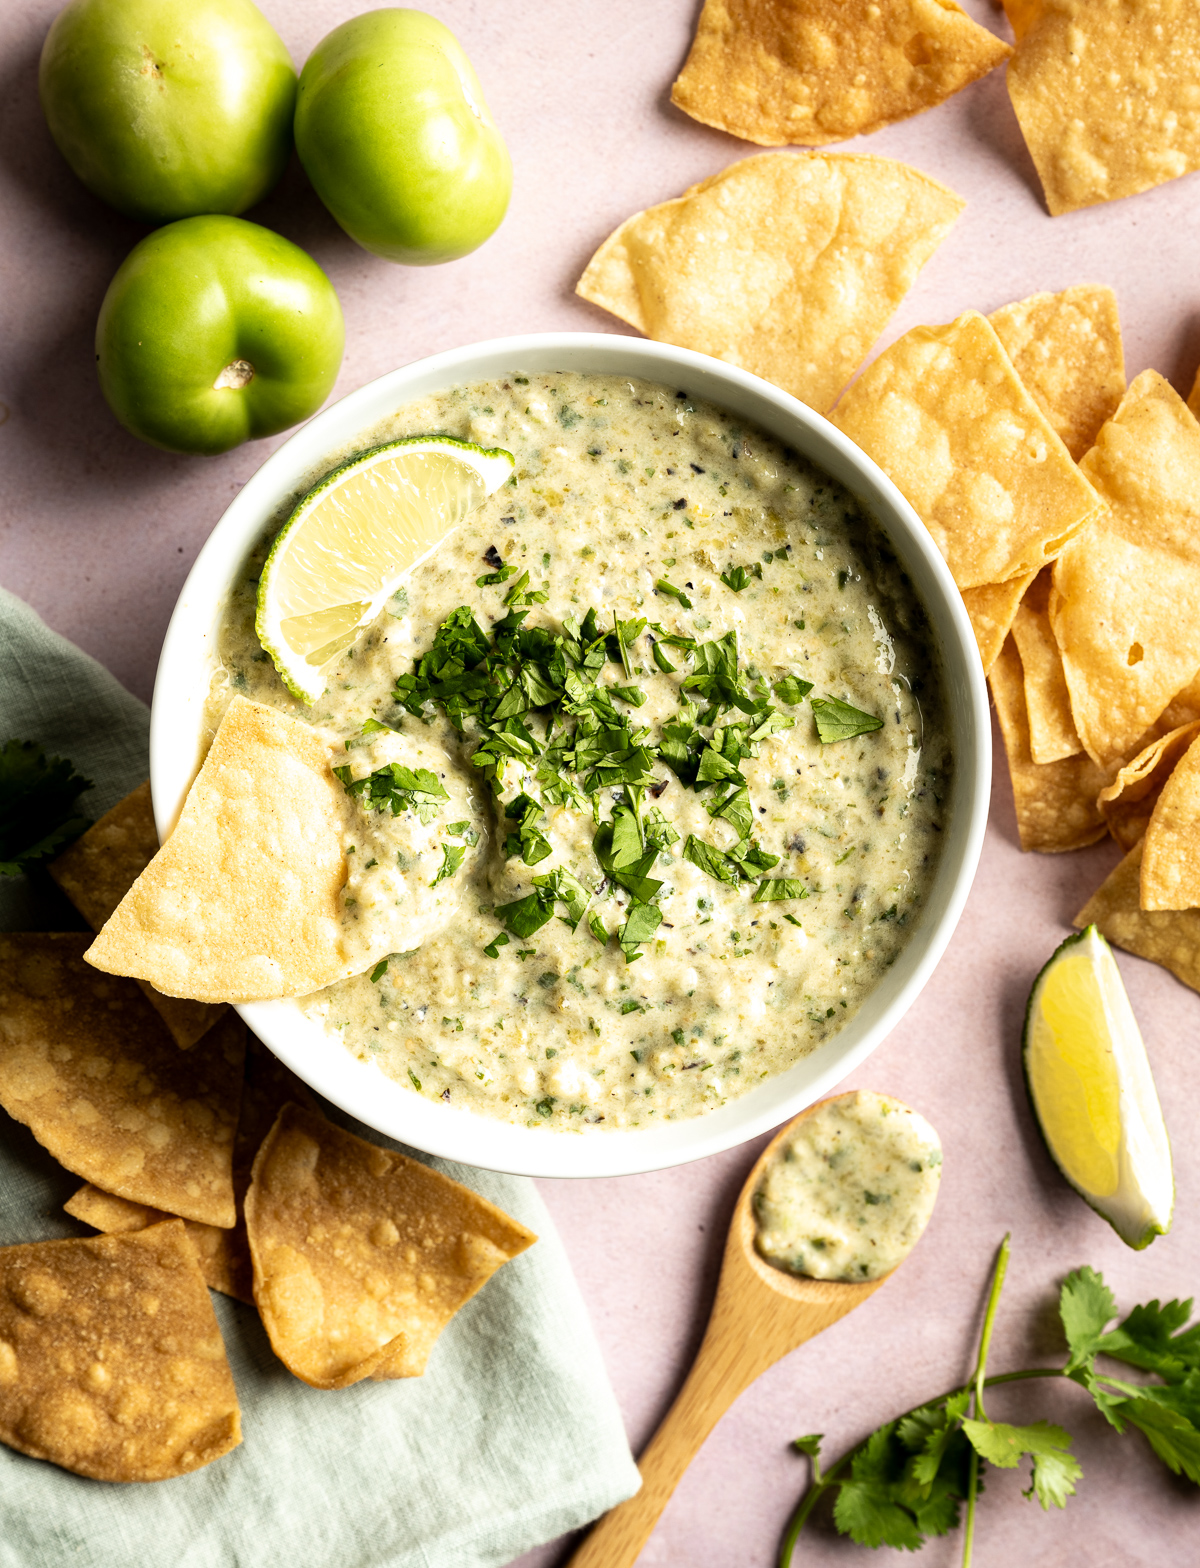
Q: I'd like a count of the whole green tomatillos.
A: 3